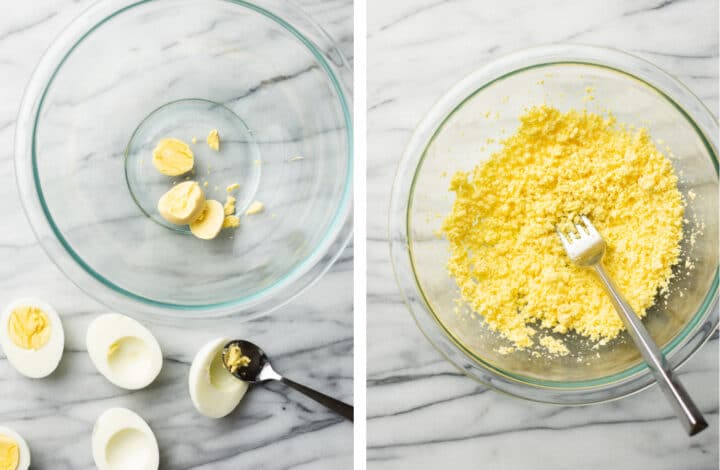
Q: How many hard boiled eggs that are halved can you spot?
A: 5